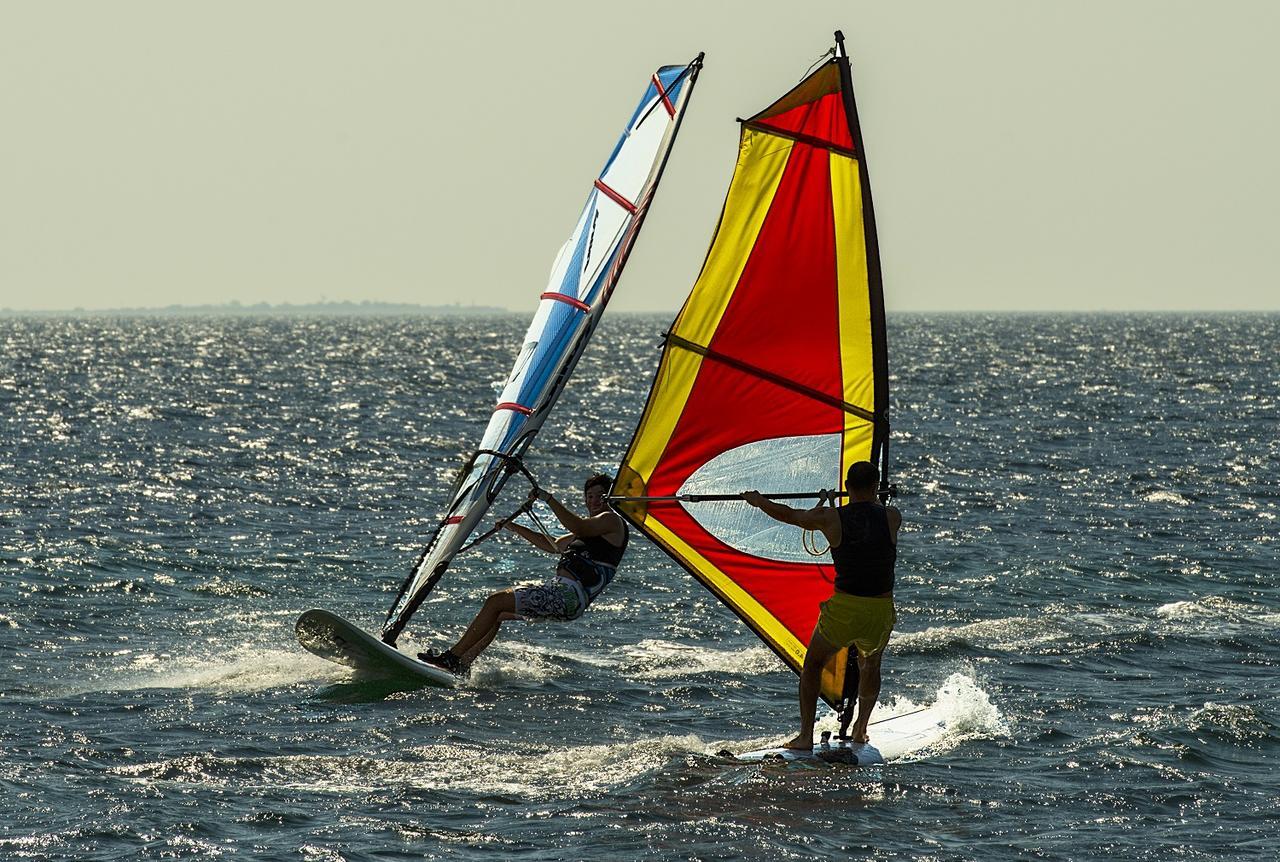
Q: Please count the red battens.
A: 5